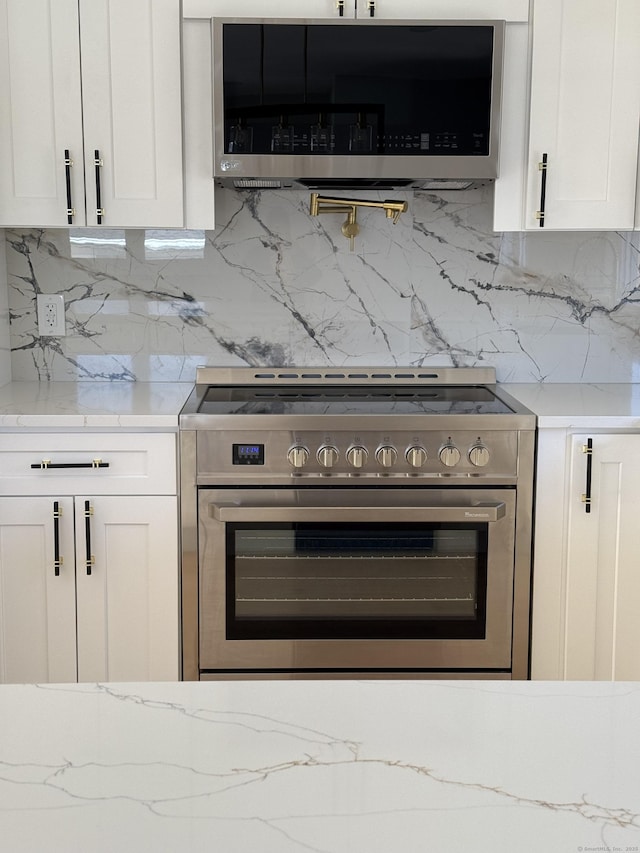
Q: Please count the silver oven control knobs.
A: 7